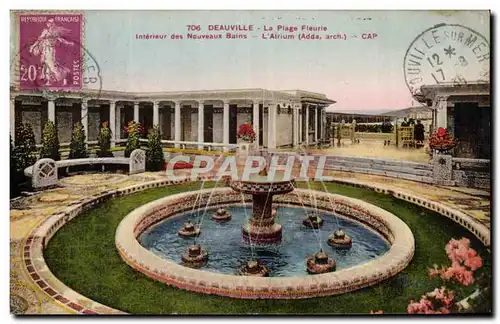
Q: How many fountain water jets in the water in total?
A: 7